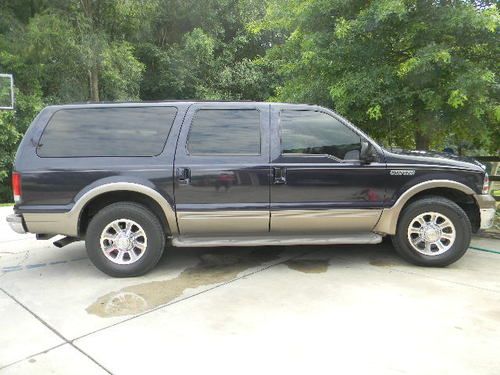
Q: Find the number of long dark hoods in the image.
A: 1